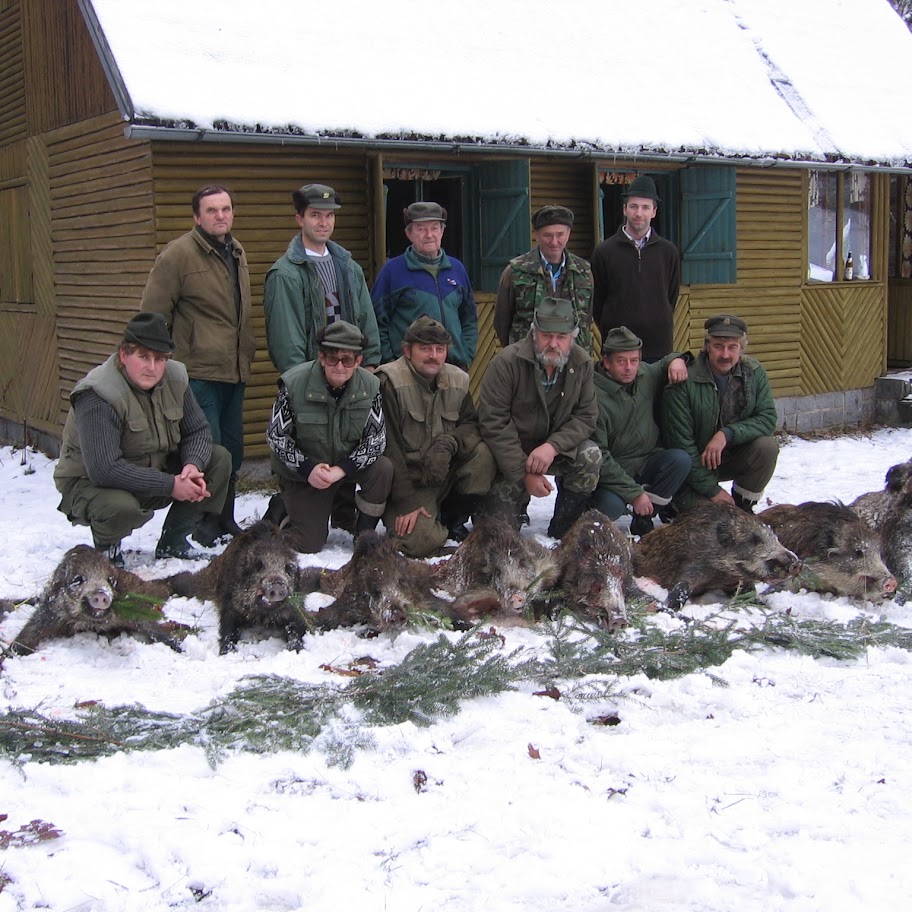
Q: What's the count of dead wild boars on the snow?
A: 8